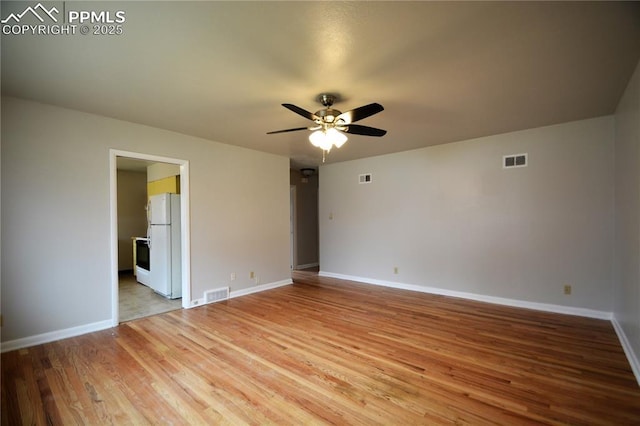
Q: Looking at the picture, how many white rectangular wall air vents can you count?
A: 3